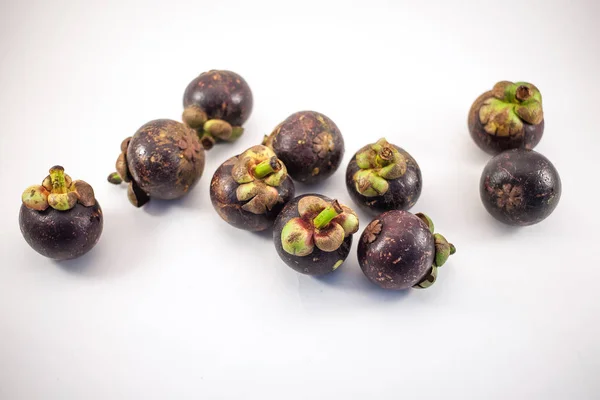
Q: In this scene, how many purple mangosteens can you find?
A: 10